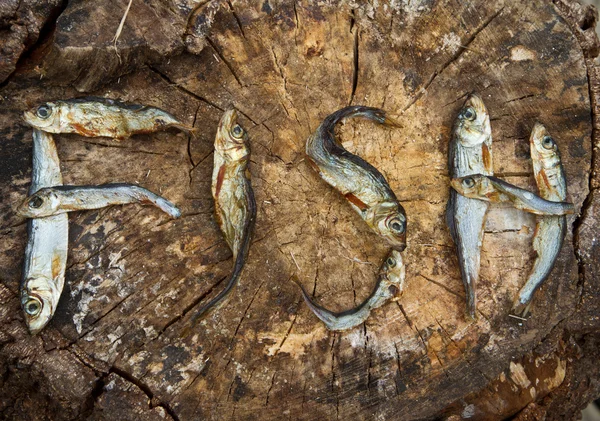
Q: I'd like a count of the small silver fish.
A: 9